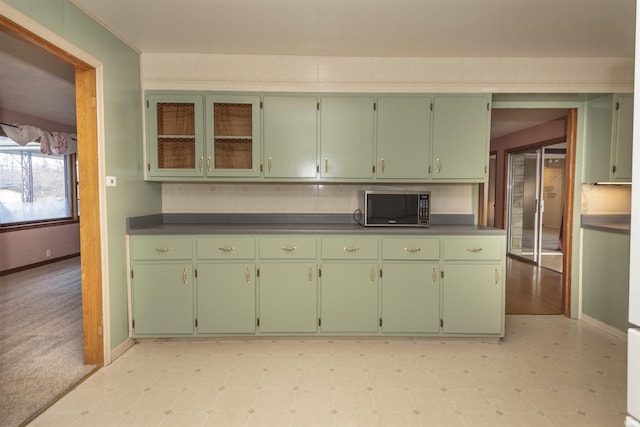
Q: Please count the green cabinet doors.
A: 13